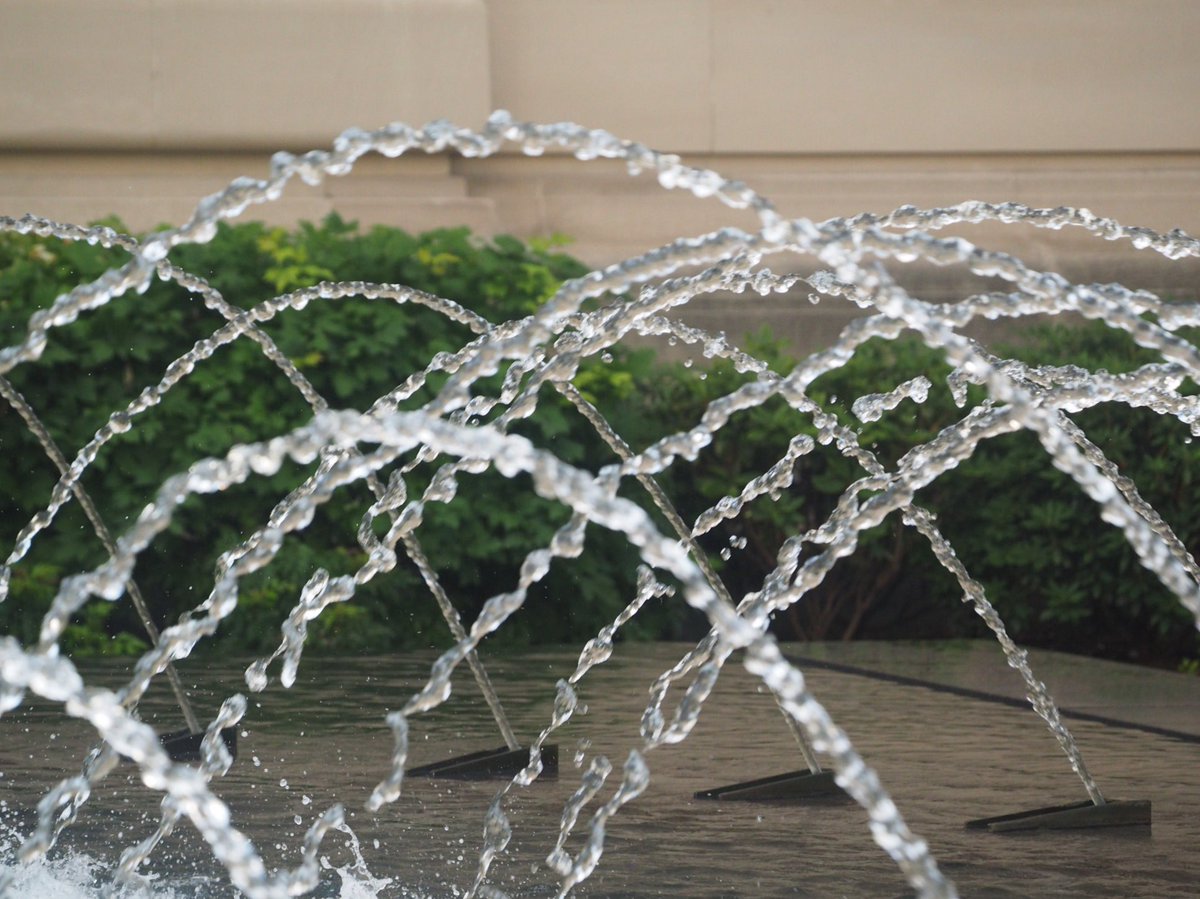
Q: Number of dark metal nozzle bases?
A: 4